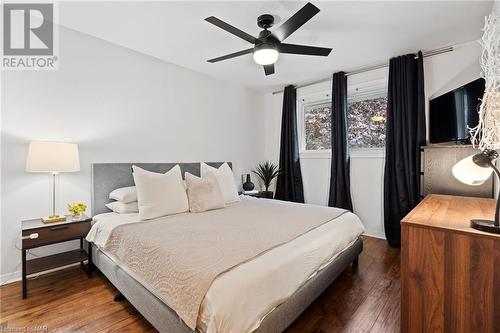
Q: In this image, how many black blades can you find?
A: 5